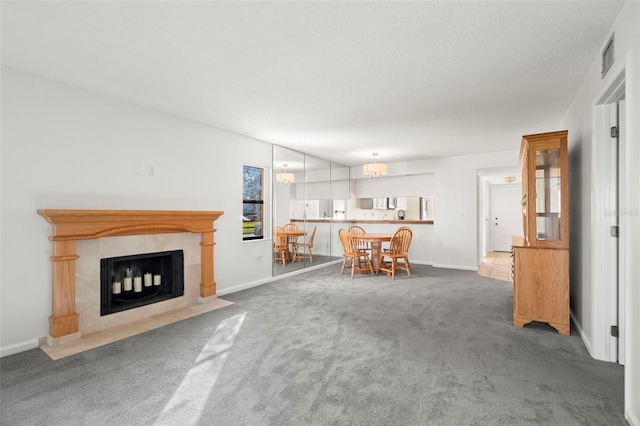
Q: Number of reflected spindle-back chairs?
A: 3